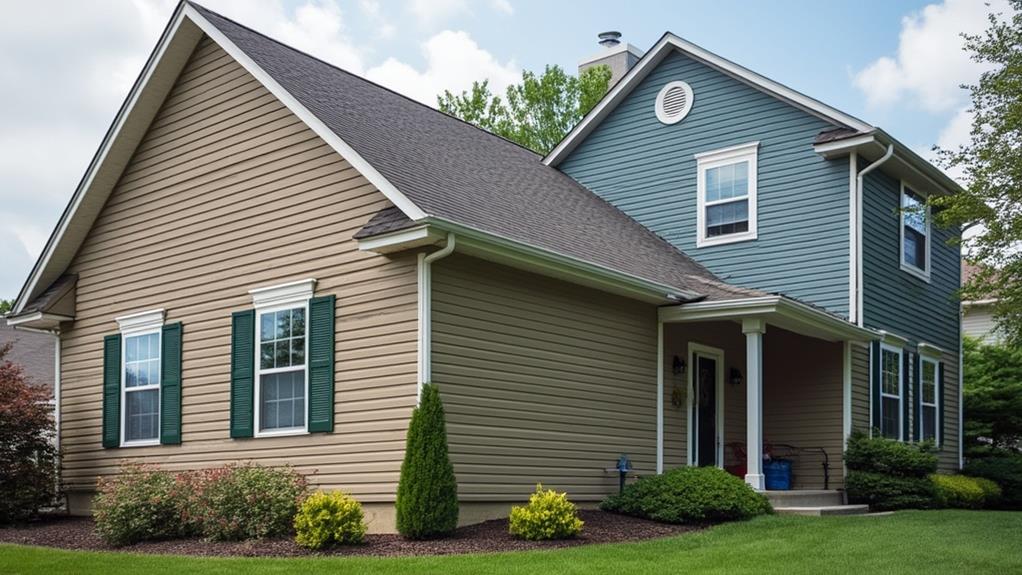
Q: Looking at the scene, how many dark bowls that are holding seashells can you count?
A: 0